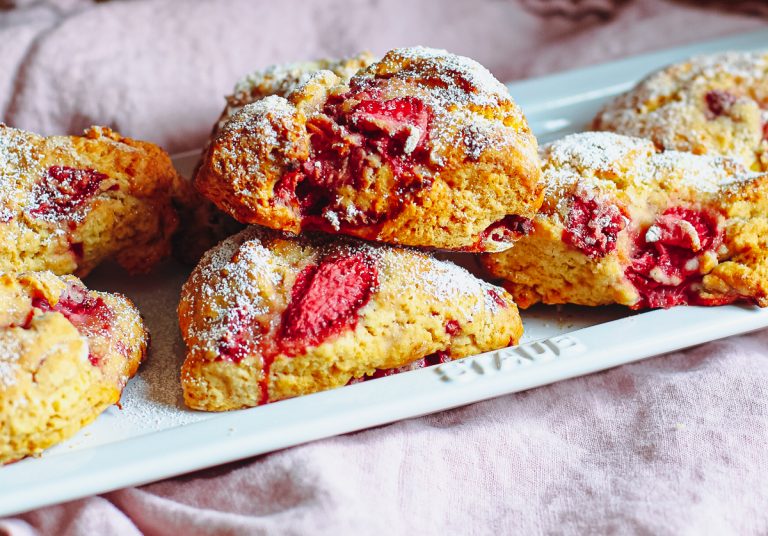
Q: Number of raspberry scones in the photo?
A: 7